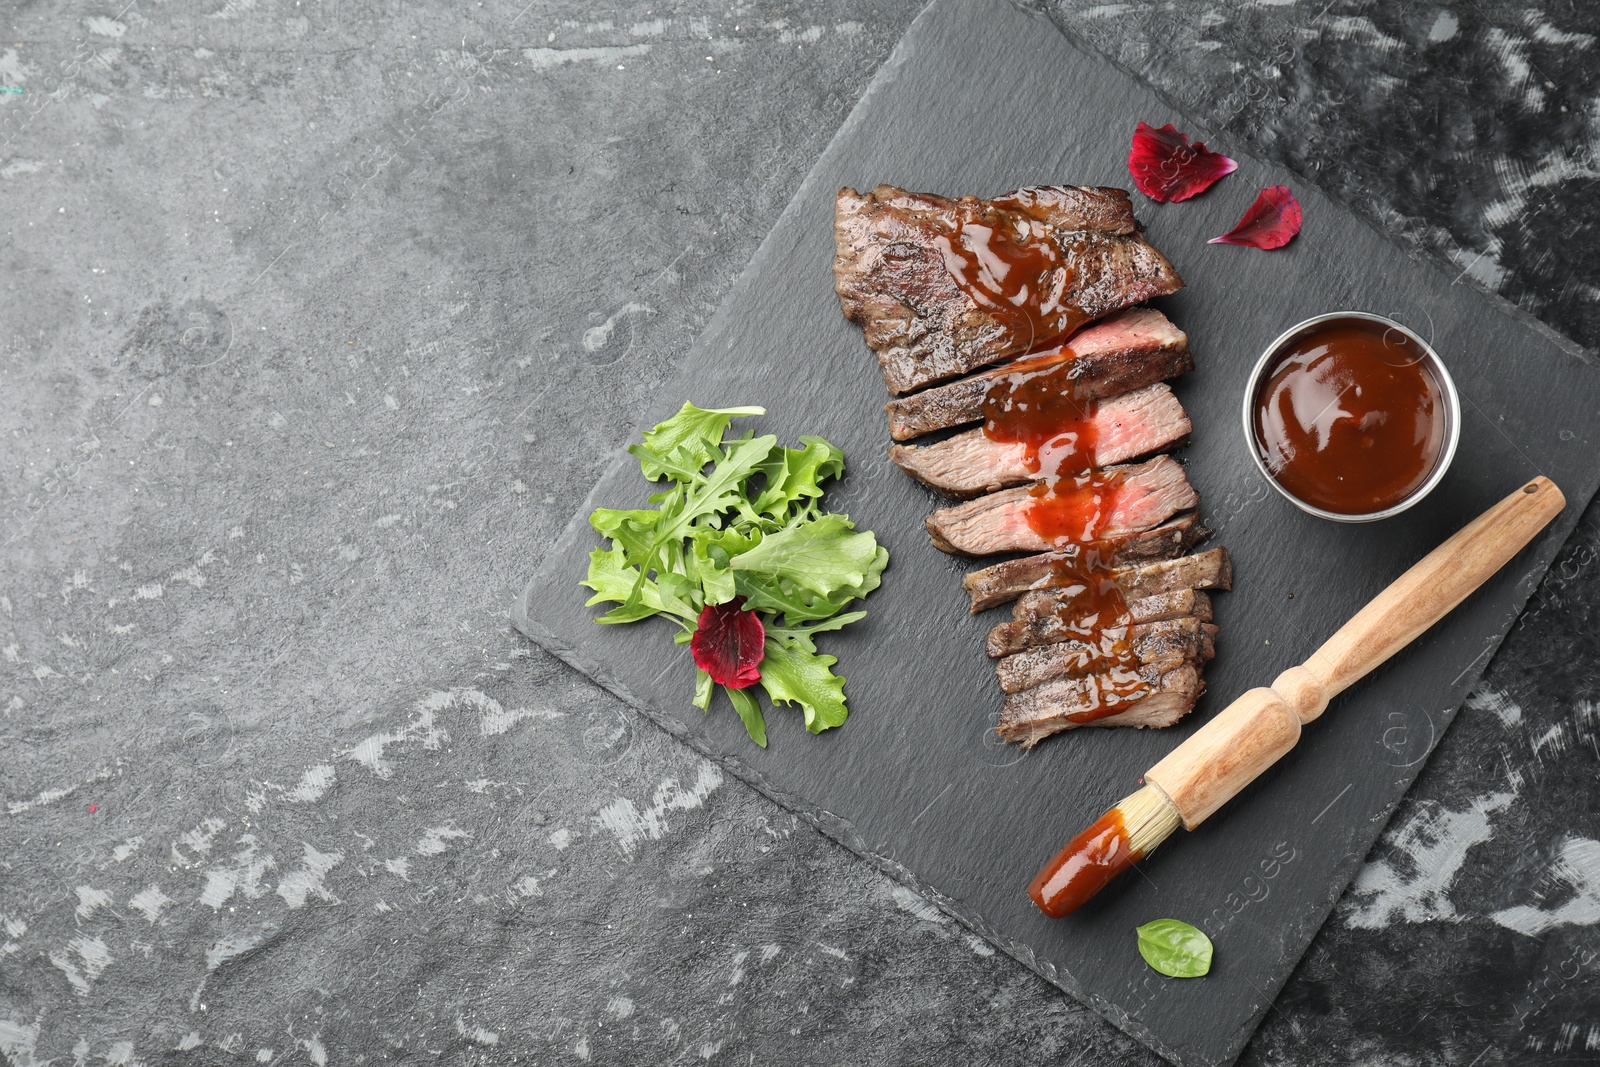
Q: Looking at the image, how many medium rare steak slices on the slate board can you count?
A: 3